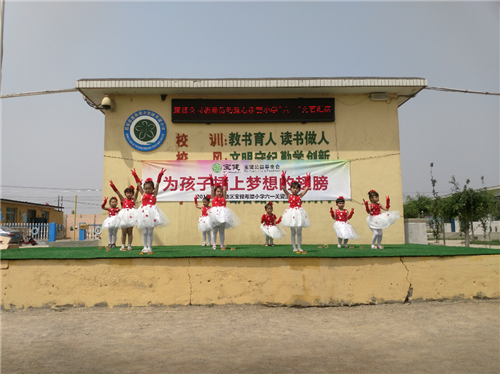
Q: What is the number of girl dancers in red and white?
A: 9